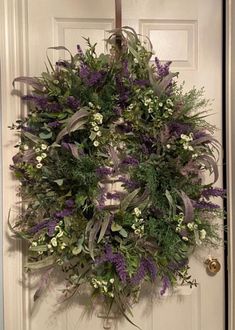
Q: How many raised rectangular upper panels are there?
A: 2